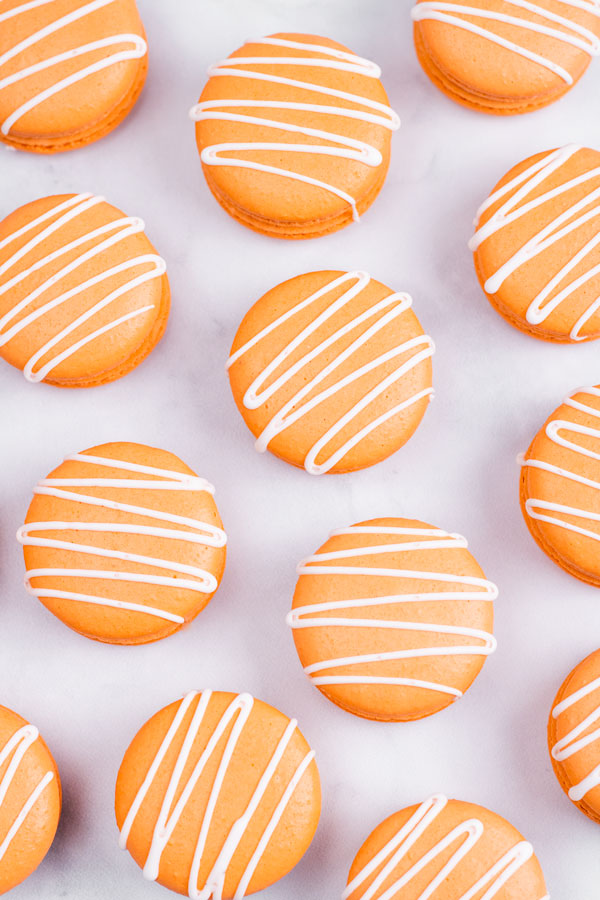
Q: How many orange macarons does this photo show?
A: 13